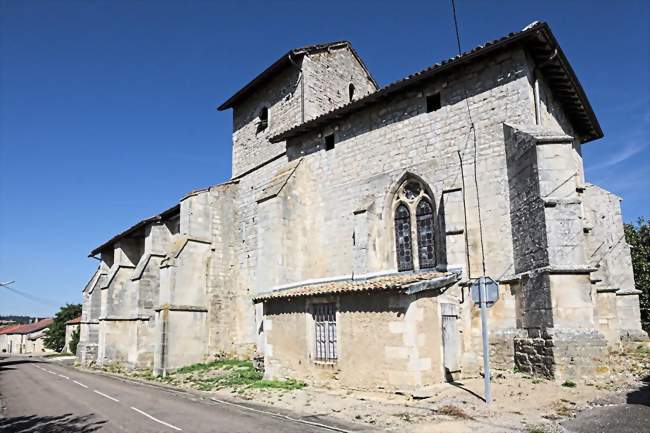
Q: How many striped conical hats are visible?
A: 0